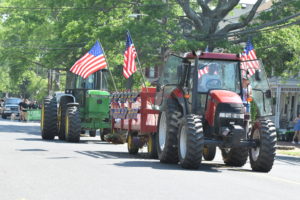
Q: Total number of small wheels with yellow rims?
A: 3